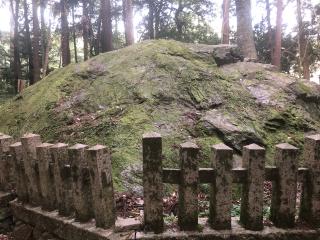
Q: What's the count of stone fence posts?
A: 13